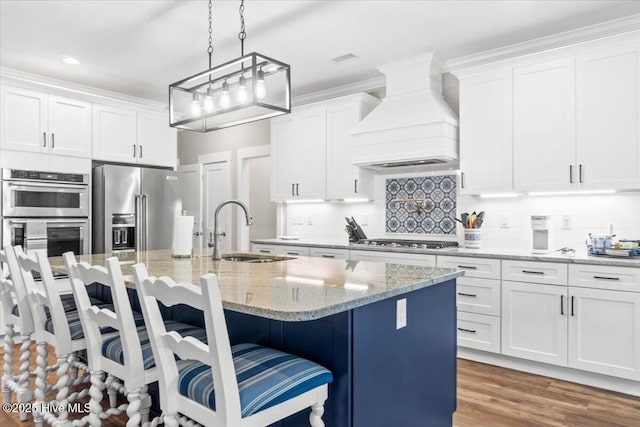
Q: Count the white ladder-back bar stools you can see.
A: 4